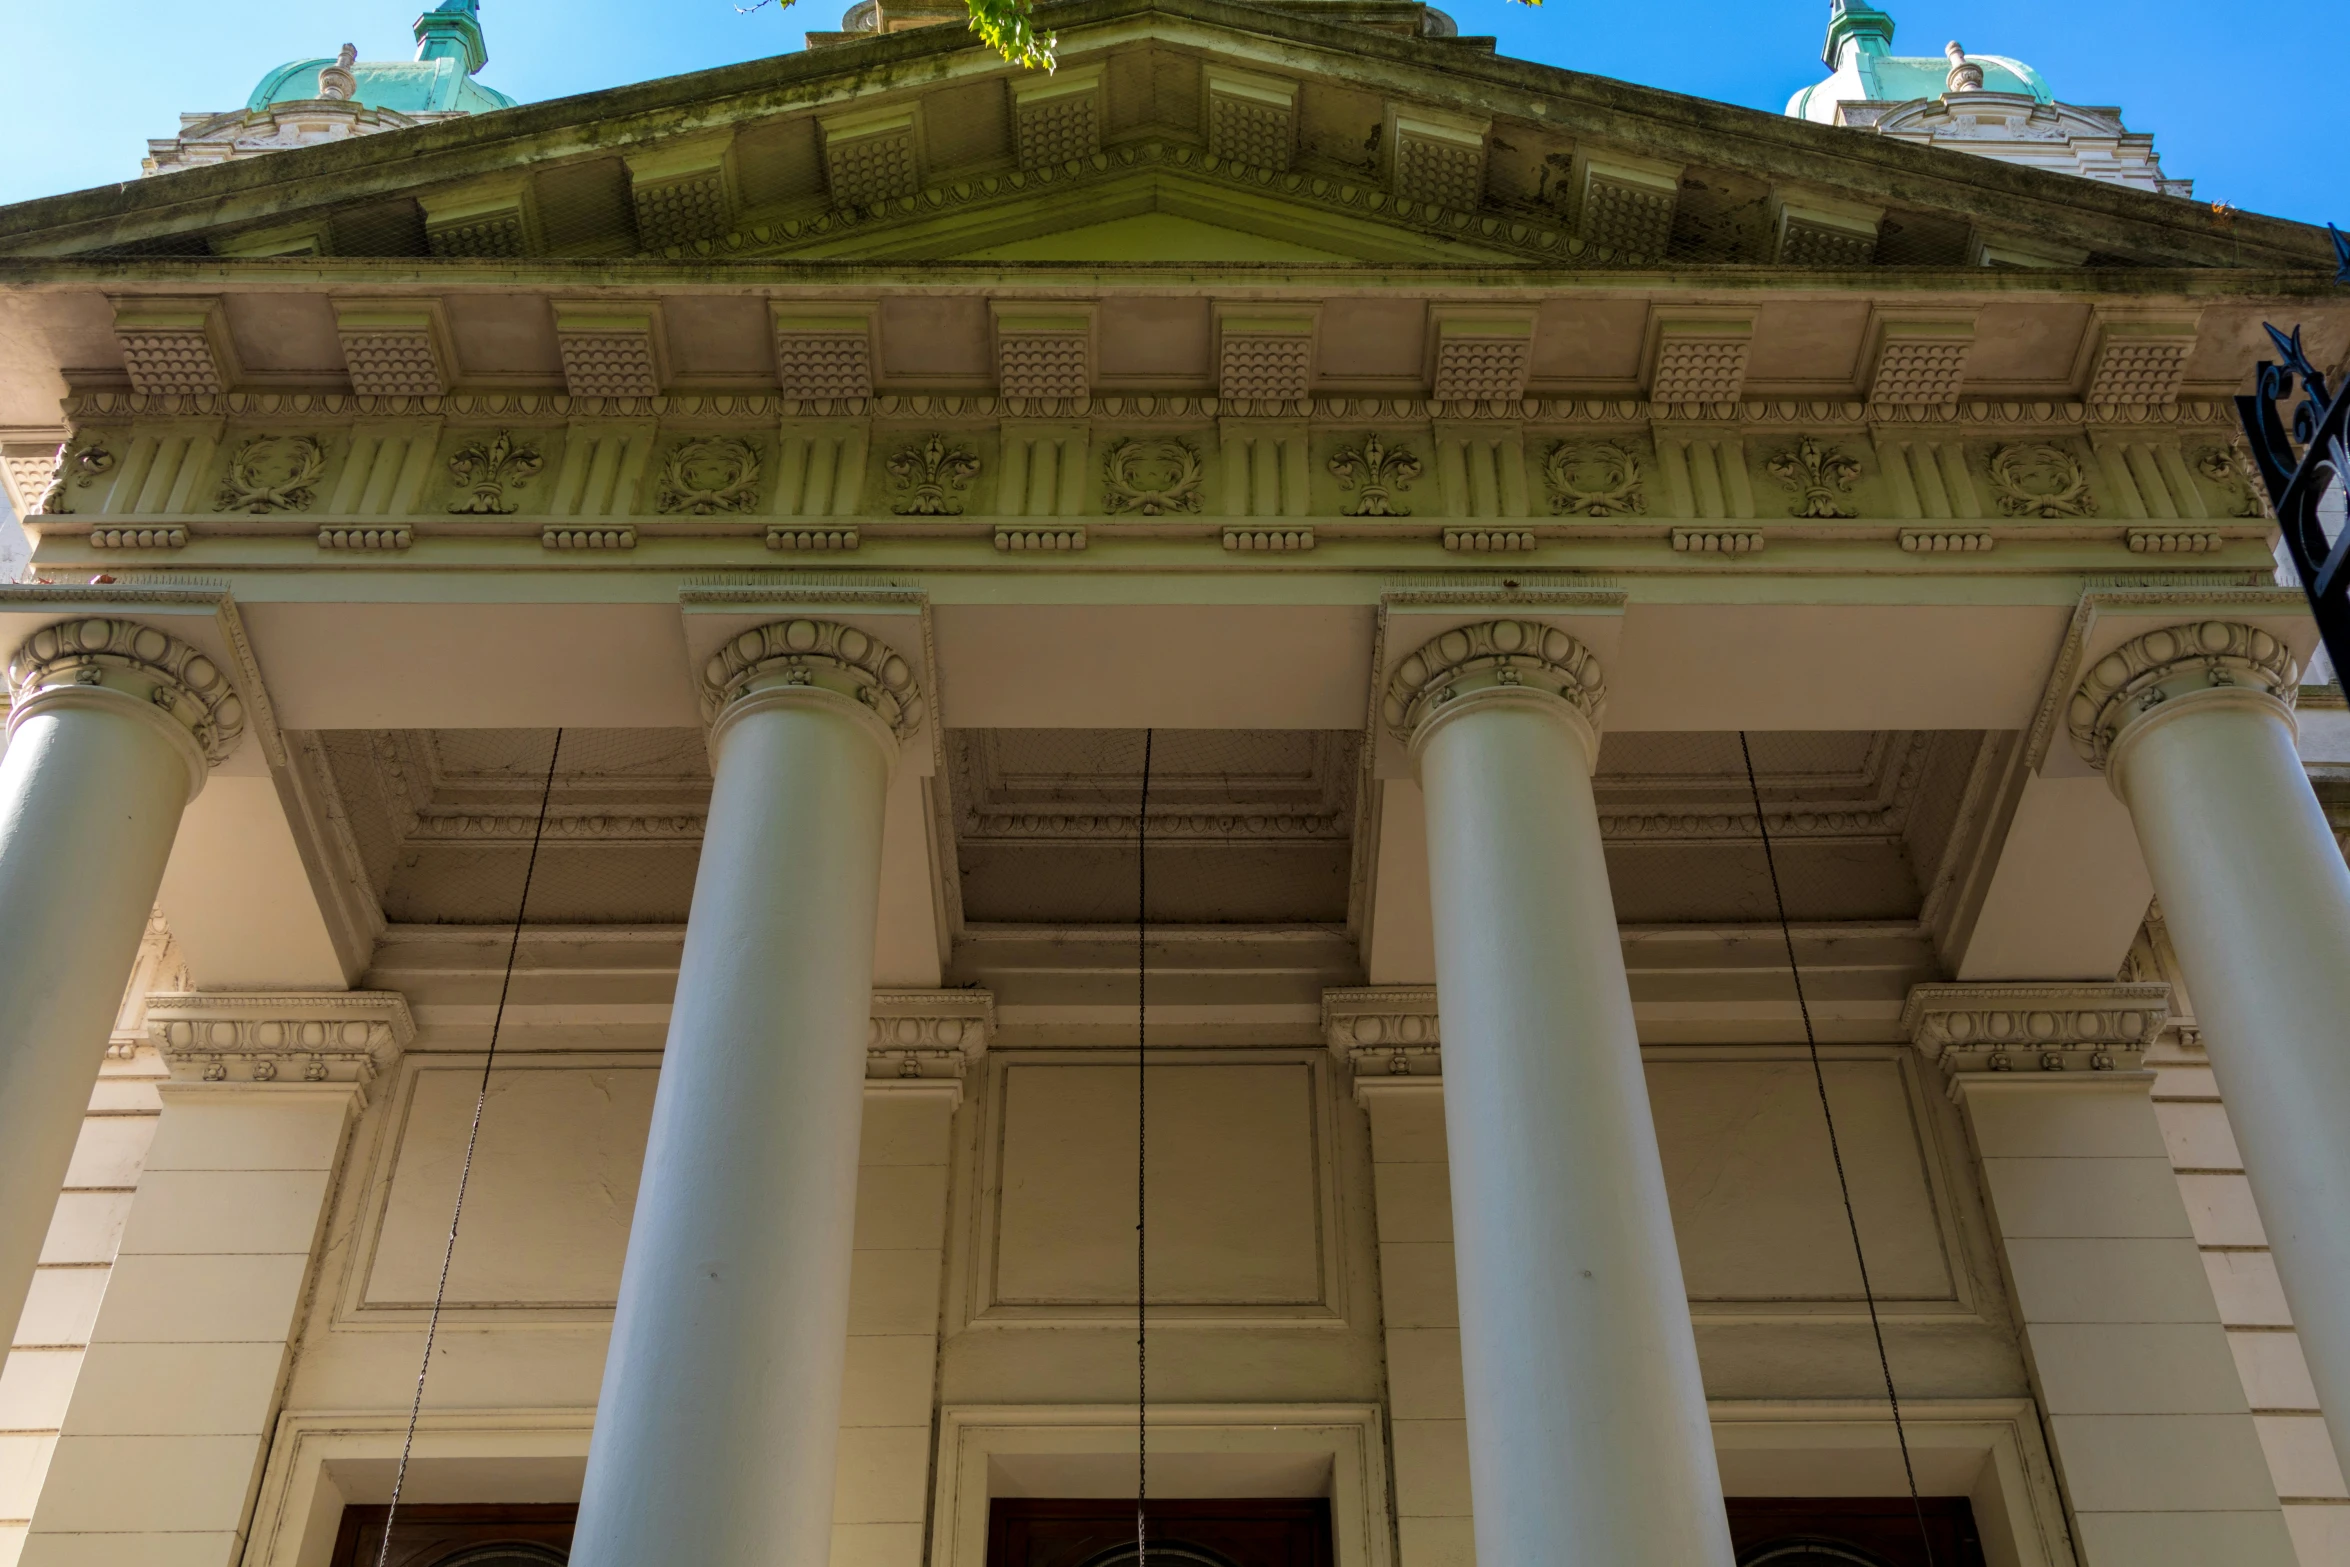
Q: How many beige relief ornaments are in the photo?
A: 11